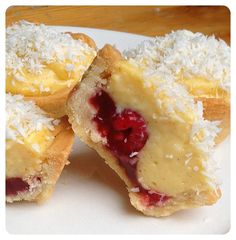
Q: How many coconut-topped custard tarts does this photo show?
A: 4